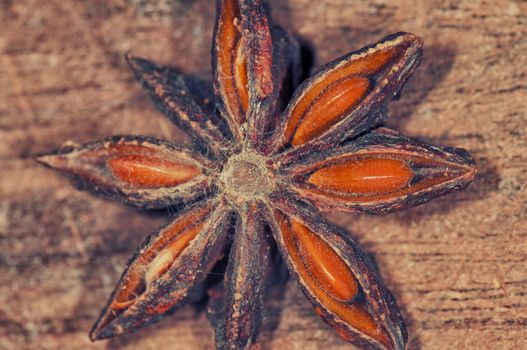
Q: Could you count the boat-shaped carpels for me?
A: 8